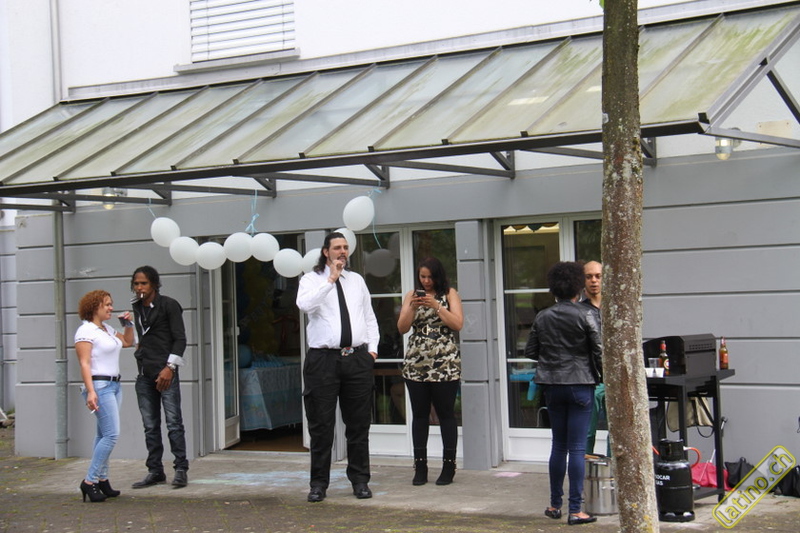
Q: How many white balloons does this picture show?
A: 9